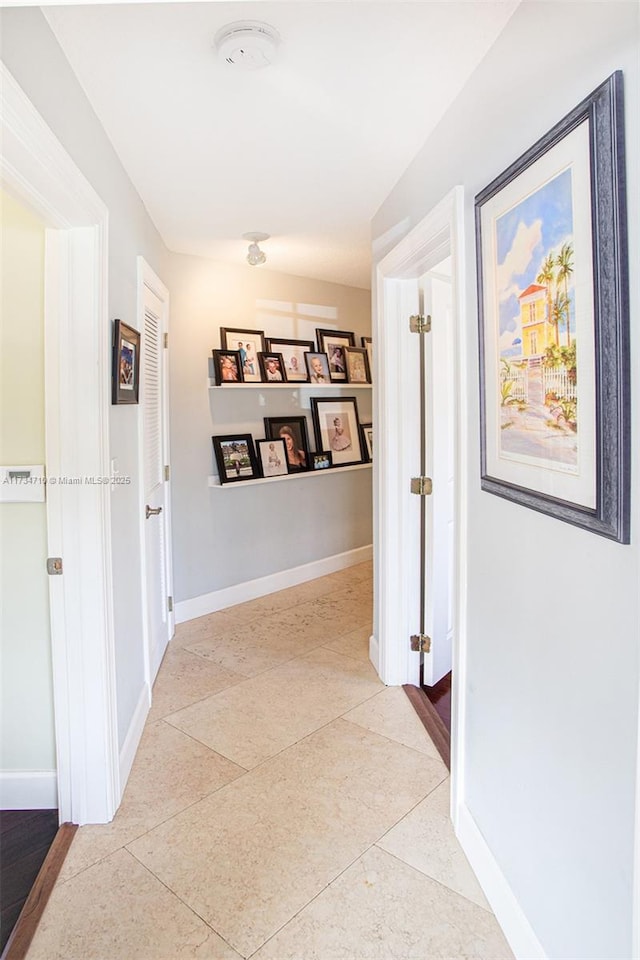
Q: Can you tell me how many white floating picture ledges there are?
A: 2